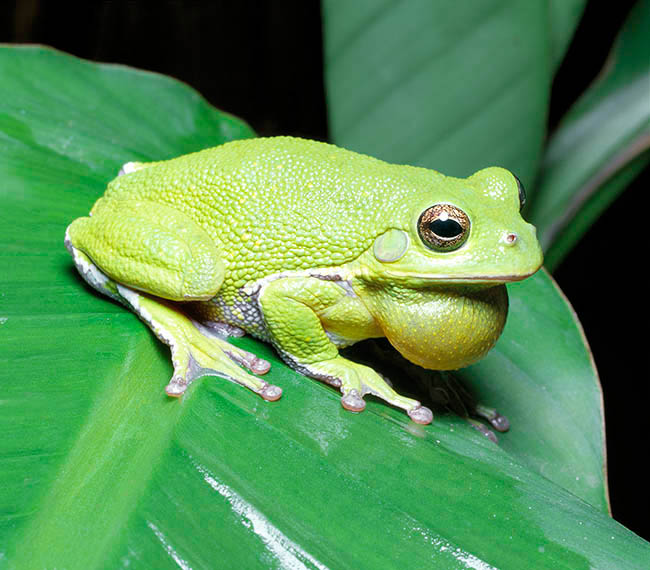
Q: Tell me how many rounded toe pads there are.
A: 7